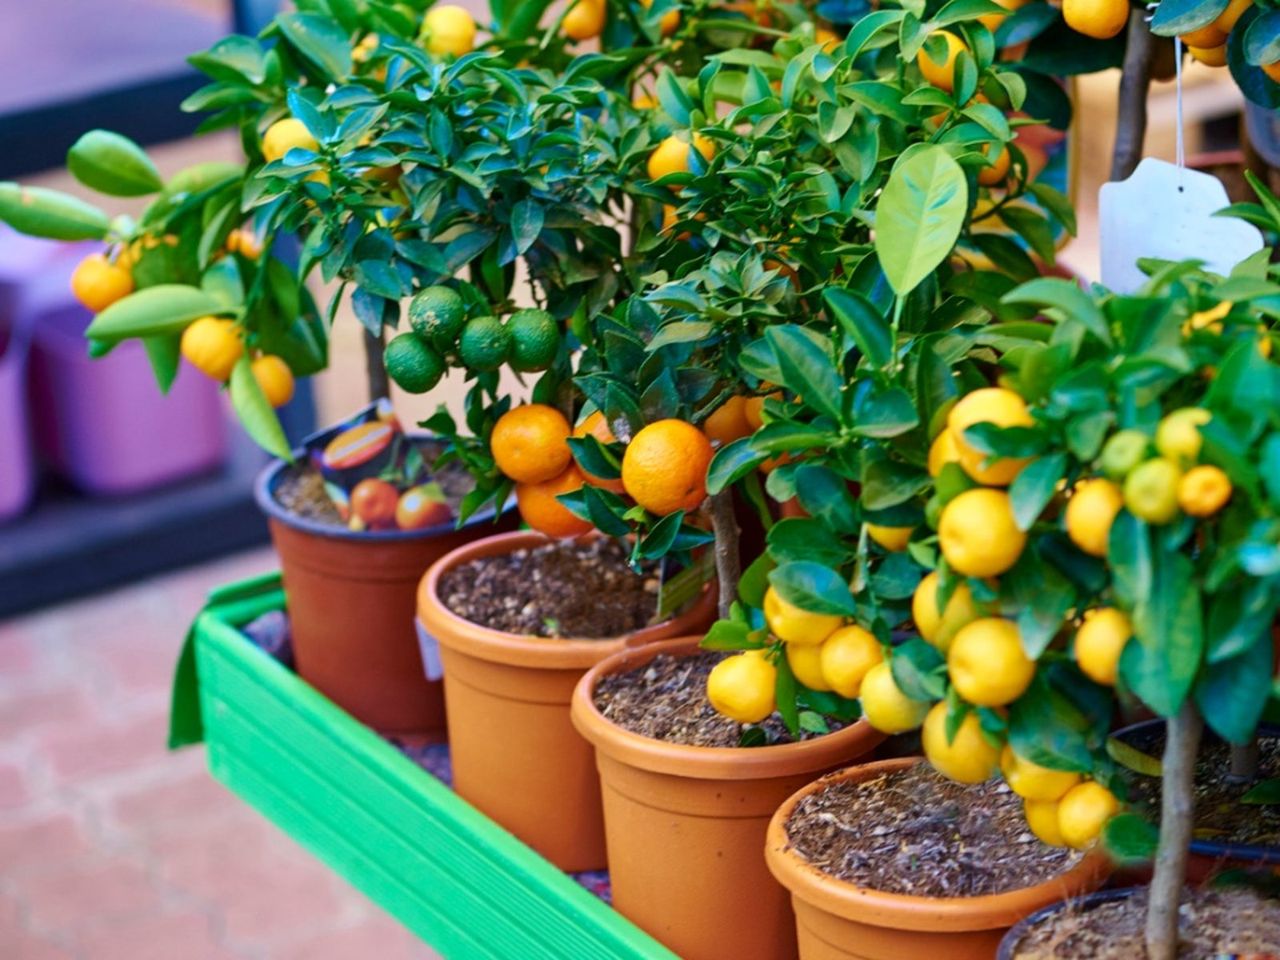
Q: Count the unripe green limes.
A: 4